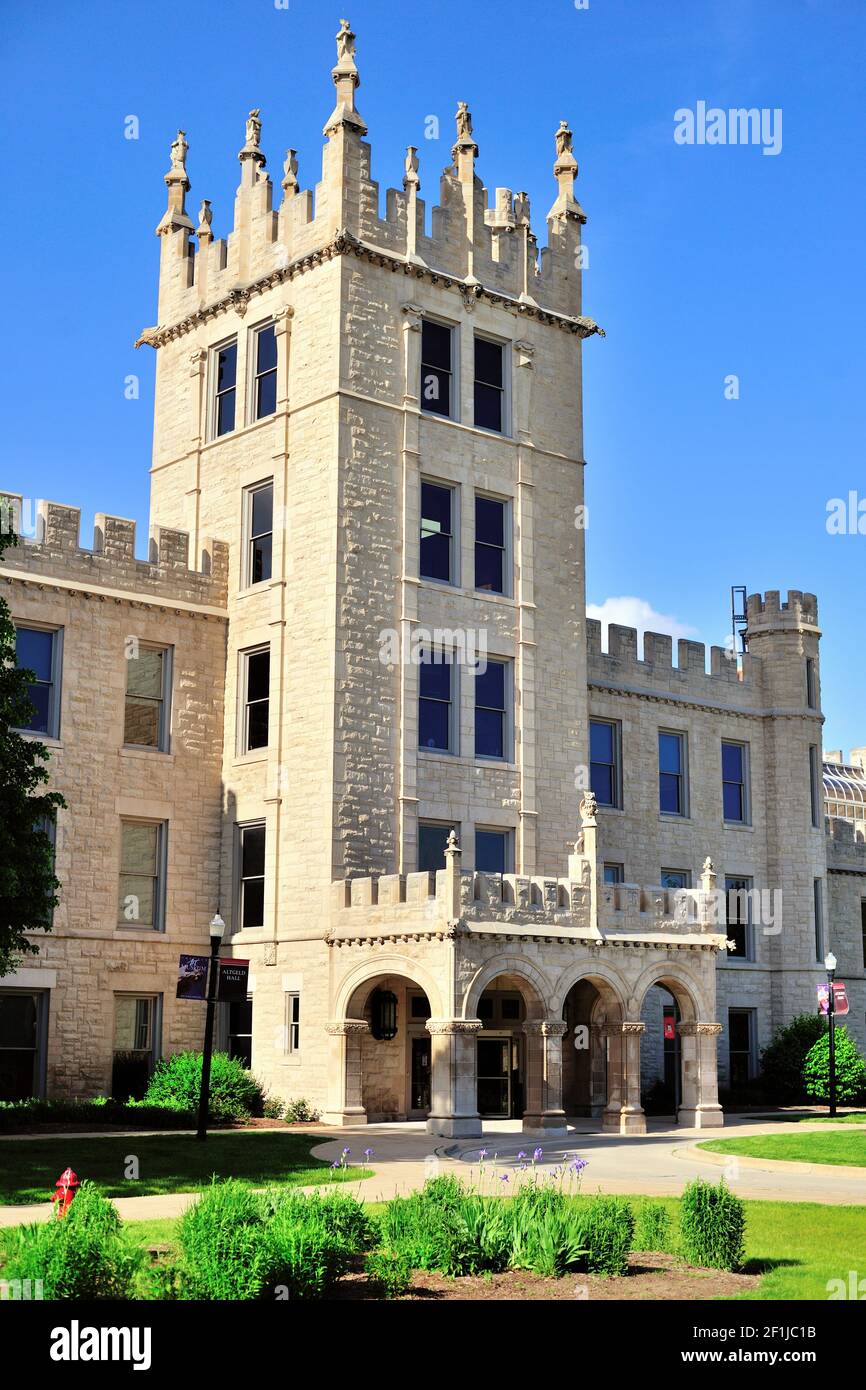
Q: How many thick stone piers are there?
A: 5